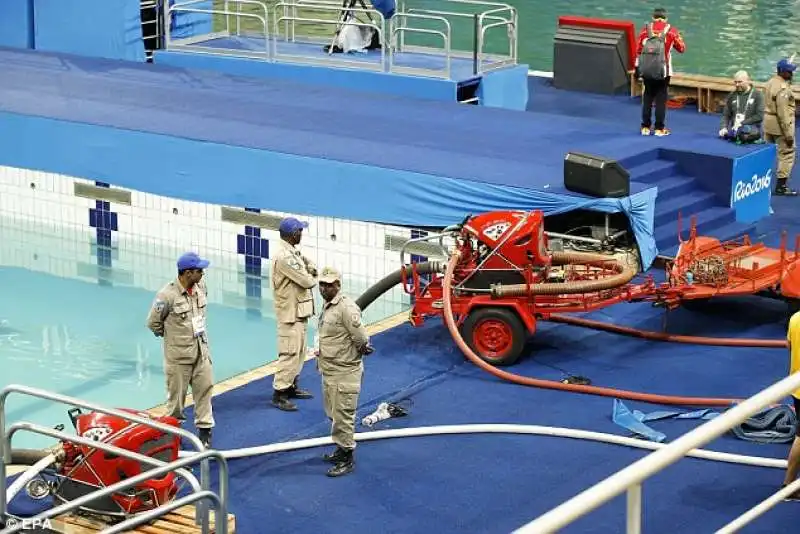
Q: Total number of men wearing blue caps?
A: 3